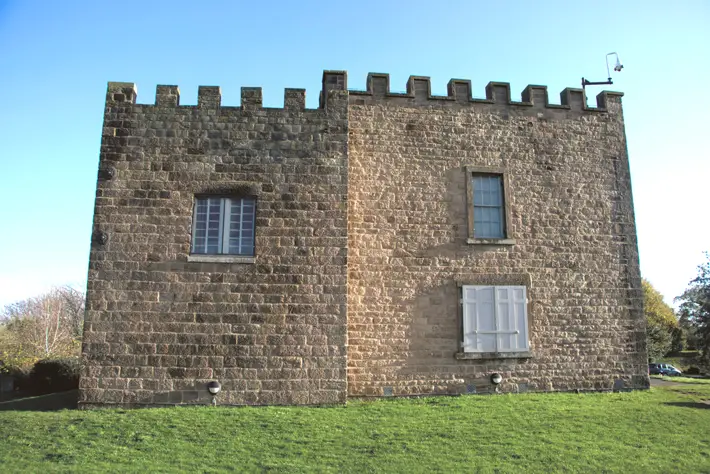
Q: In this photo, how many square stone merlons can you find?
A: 13